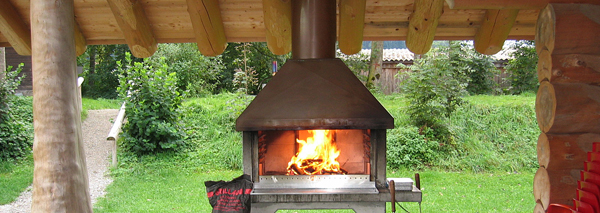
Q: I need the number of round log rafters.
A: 8